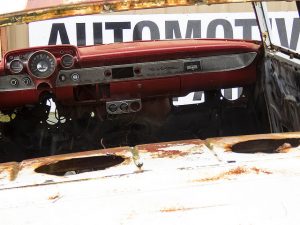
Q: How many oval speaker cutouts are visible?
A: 2